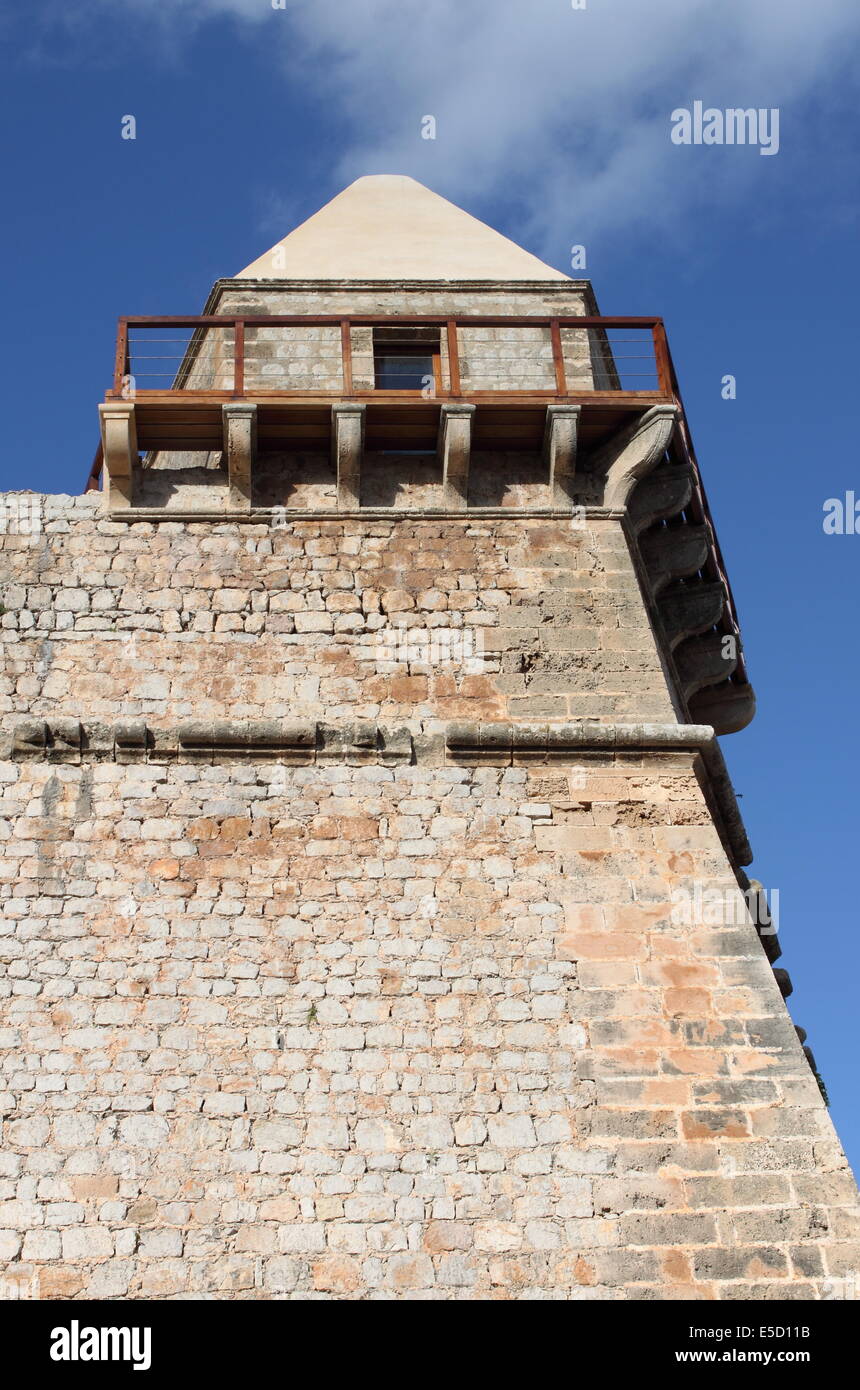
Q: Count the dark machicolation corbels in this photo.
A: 5